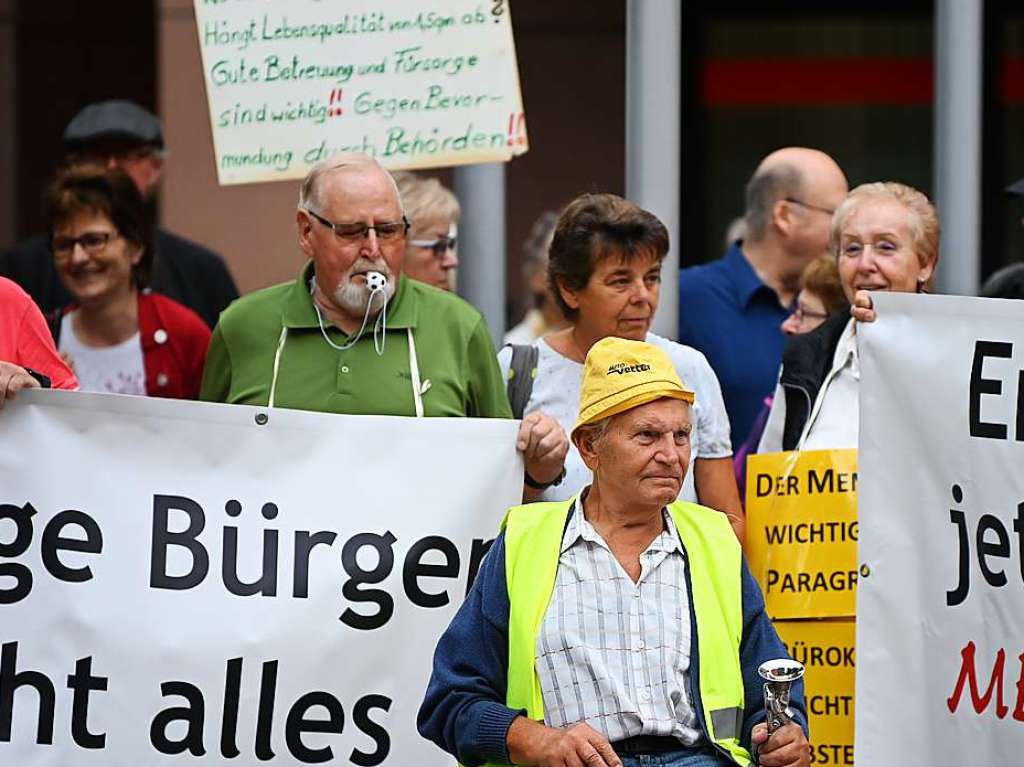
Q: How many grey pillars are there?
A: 3